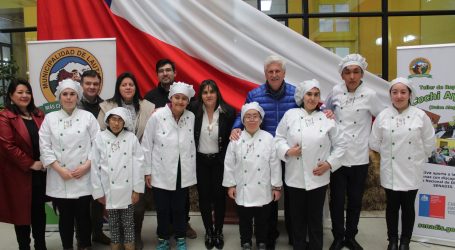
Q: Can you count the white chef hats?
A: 7